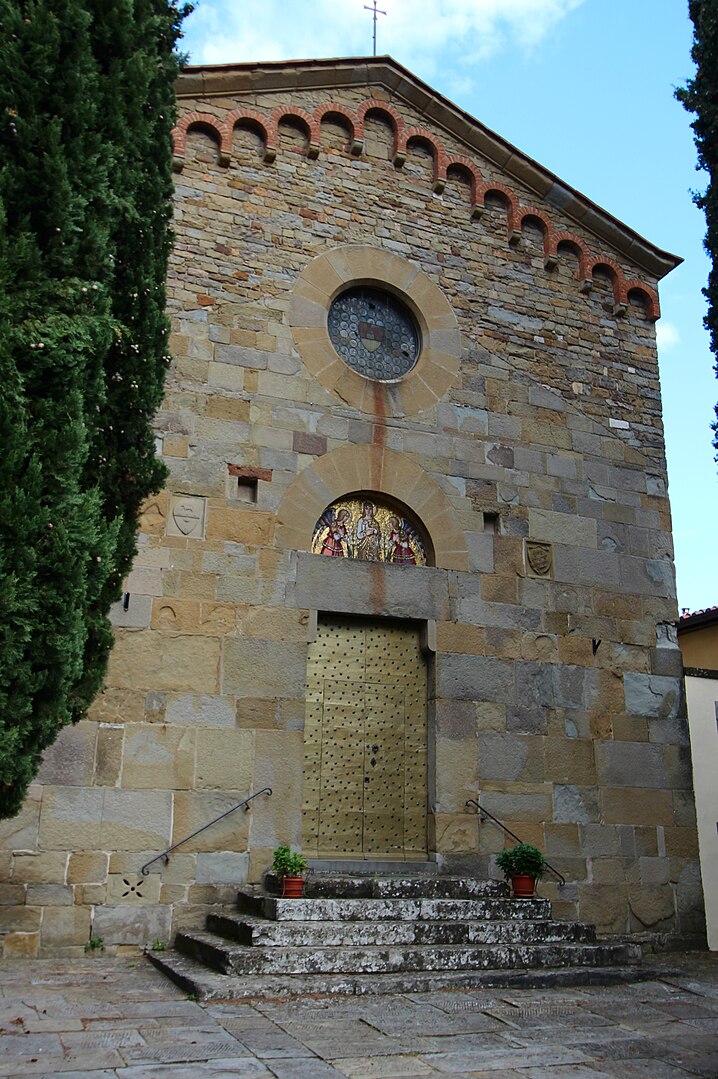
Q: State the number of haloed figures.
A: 3